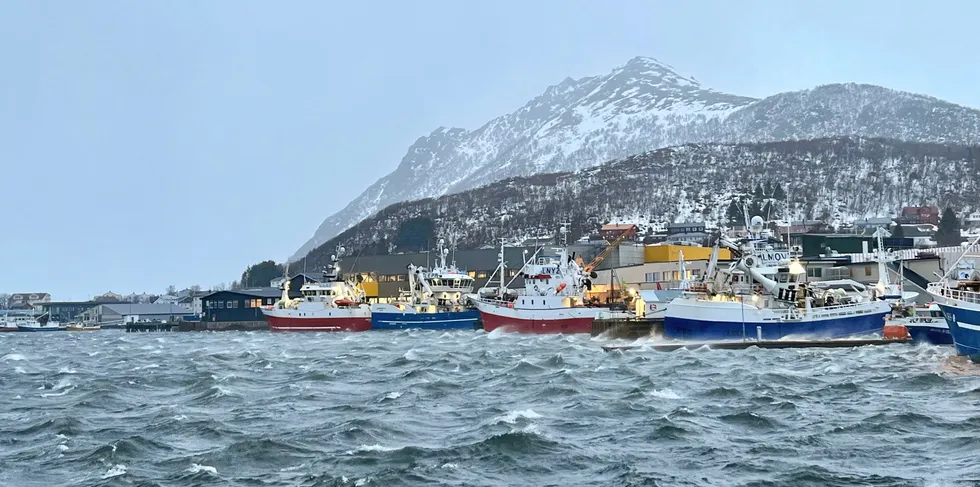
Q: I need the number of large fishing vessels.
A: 5